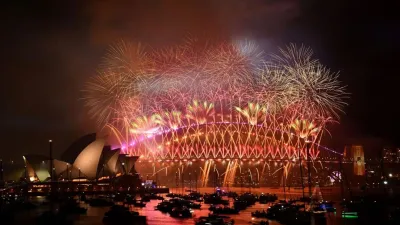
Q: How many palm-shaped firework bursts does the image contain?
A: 5